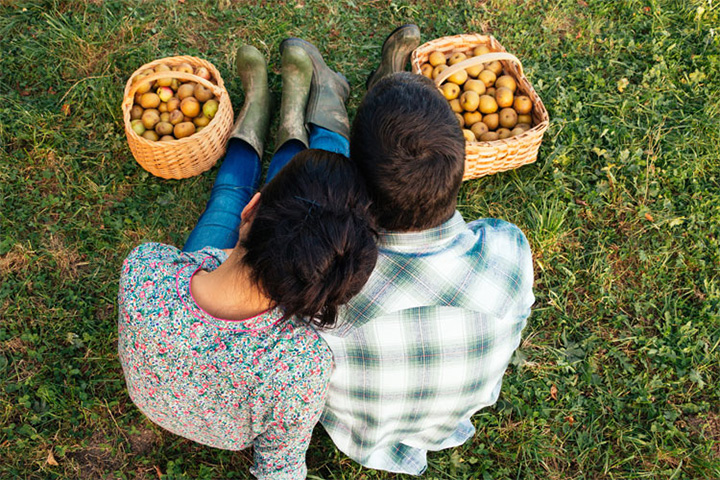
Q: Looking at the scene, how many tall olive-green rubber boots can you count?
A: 4